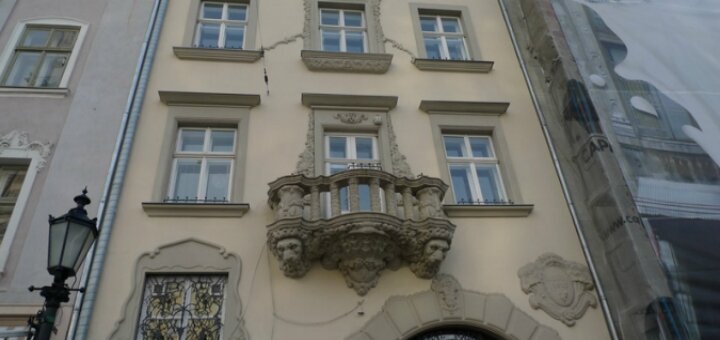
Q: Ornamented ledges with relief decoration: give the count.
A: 1